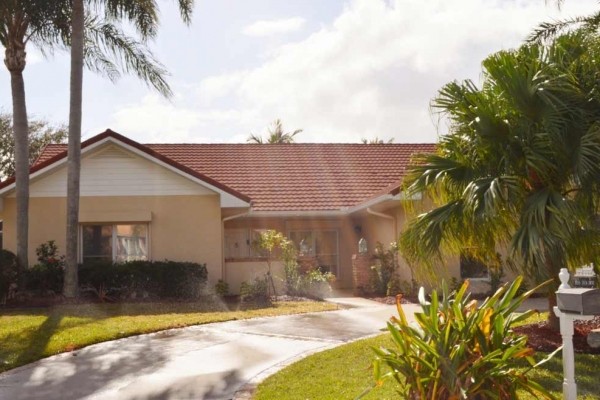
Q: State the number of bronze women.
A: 0